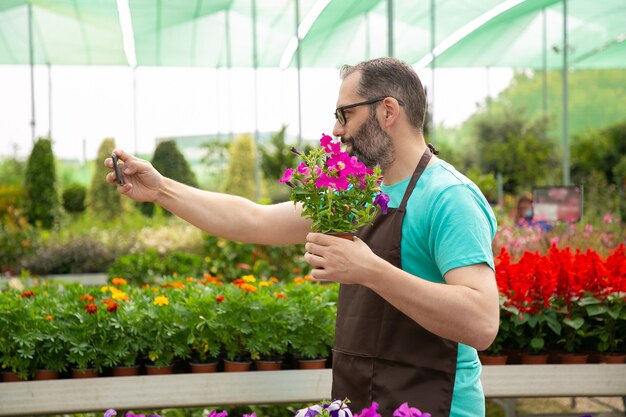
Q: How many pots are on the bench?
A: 13